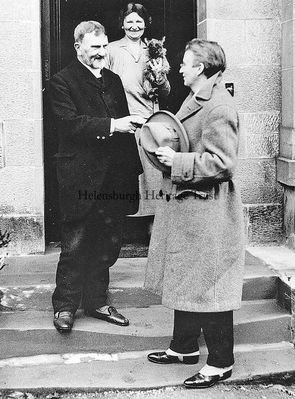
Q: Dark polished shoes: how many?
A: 4